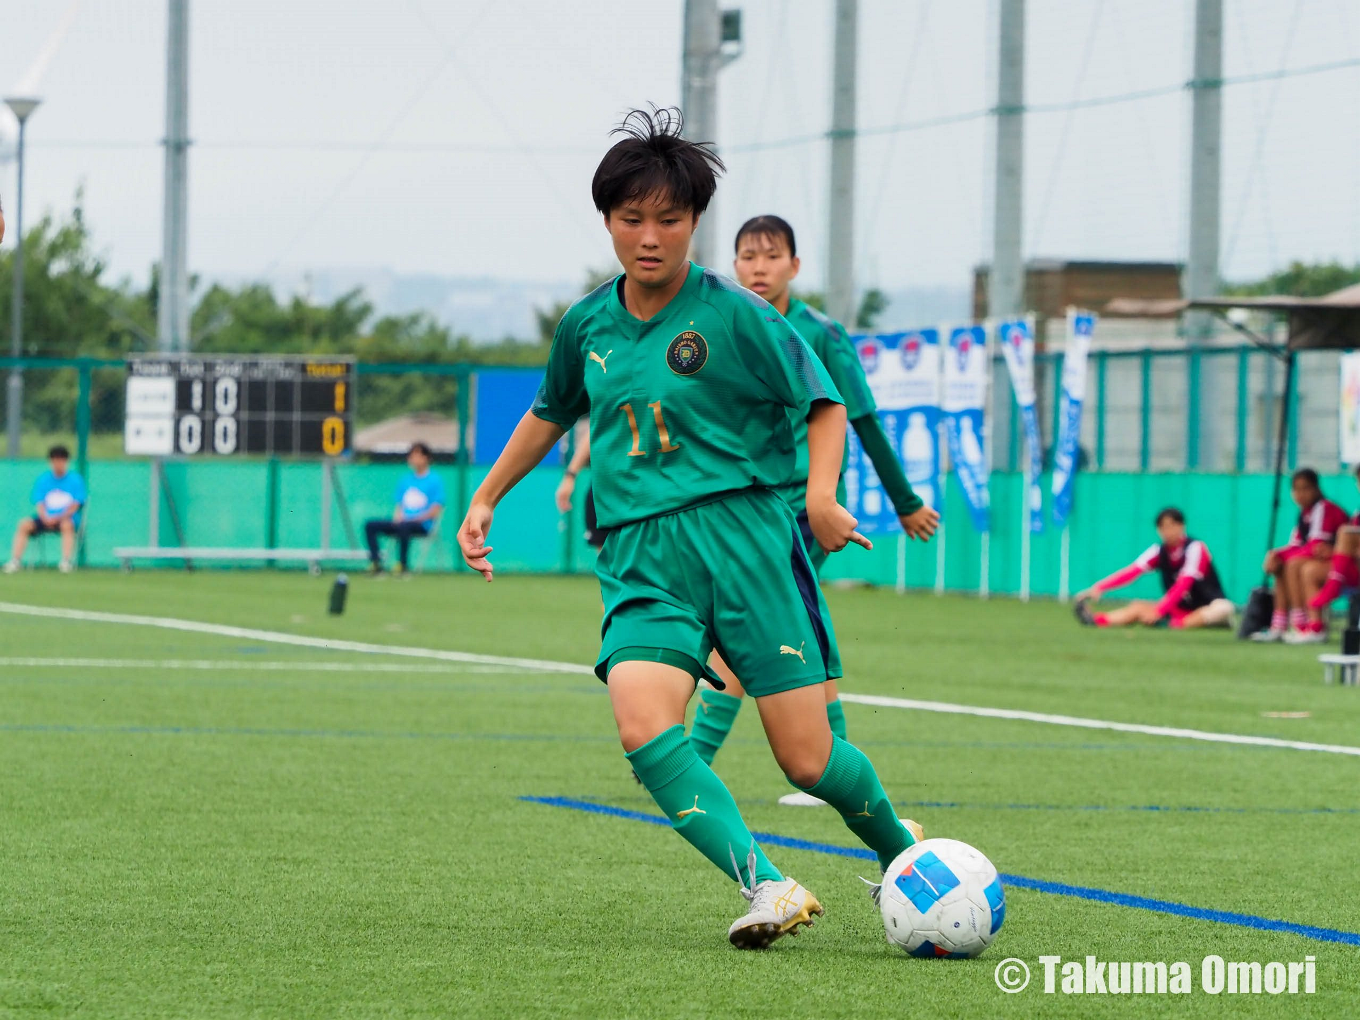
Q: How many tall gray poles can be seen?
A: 5